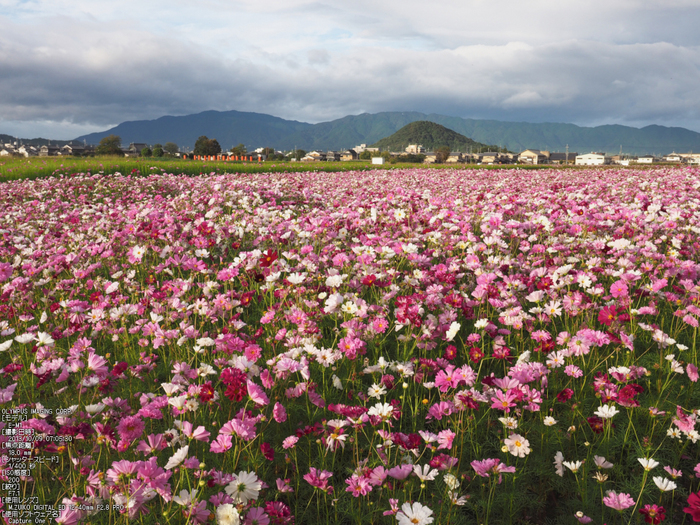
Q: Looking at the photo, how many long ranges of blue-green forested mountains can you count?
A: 1